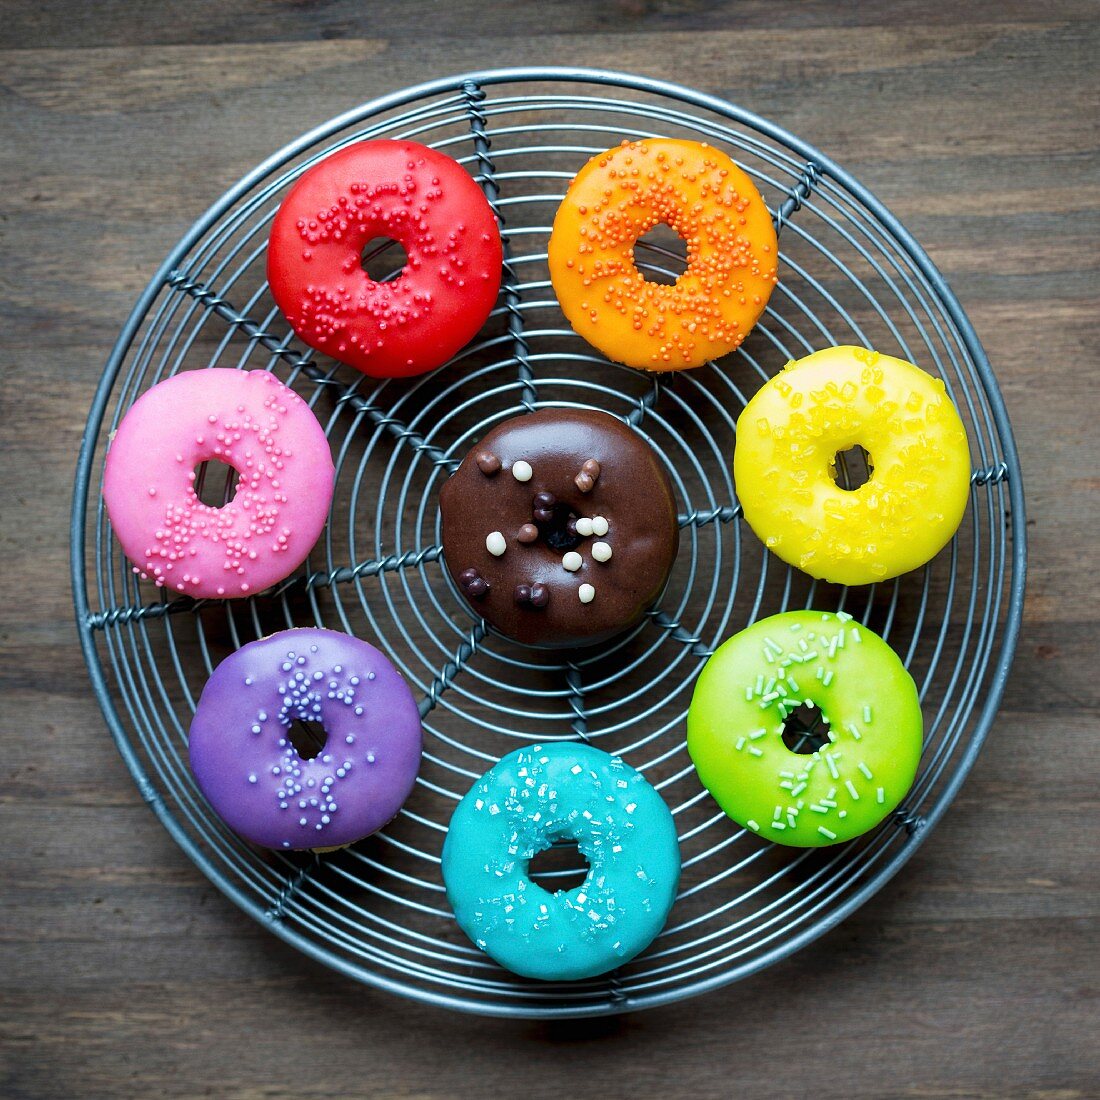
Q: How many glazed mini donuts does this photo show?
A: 8